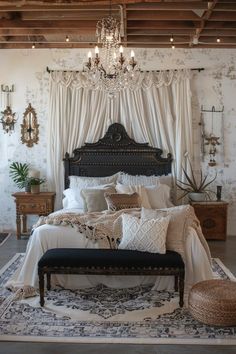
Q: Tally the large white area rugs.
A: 1